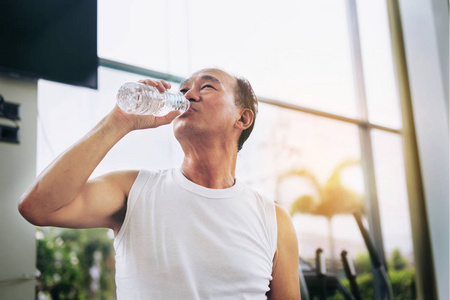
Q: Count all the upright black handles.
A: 3